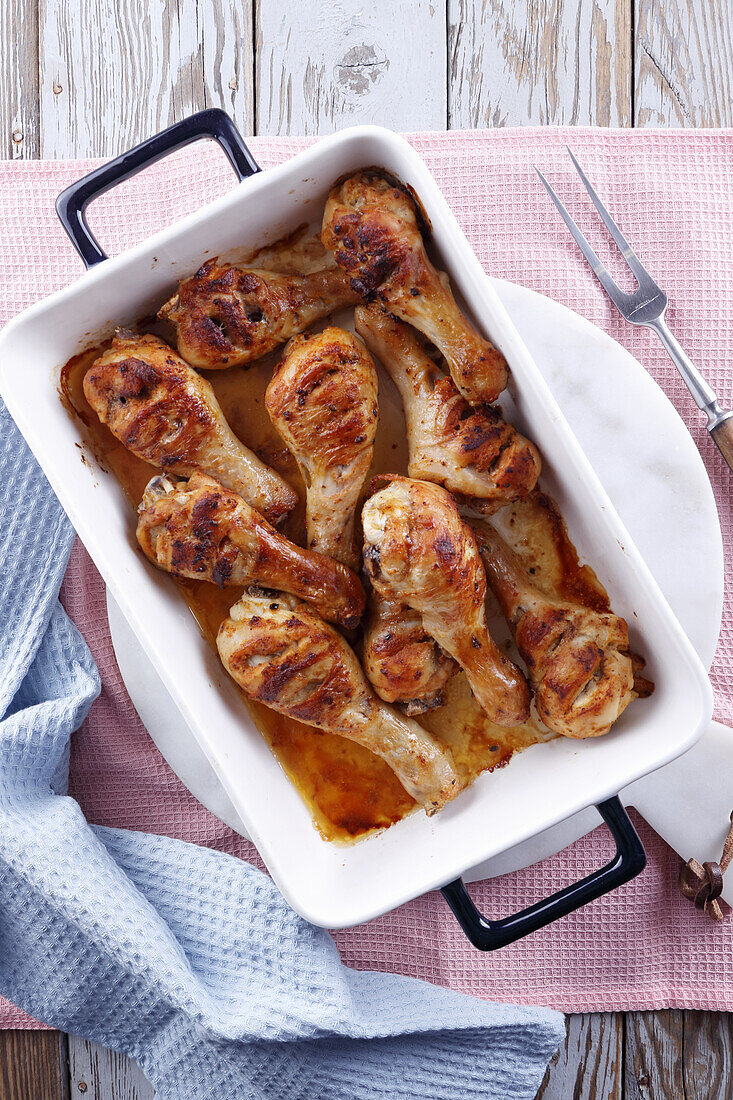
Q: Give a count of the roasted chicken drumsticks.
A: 10